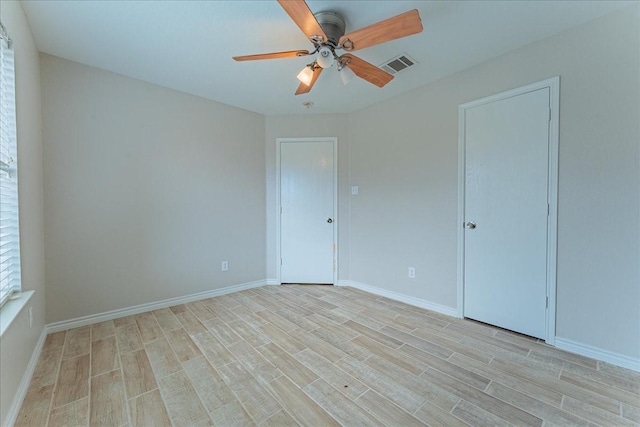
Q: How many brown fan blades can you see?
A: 5